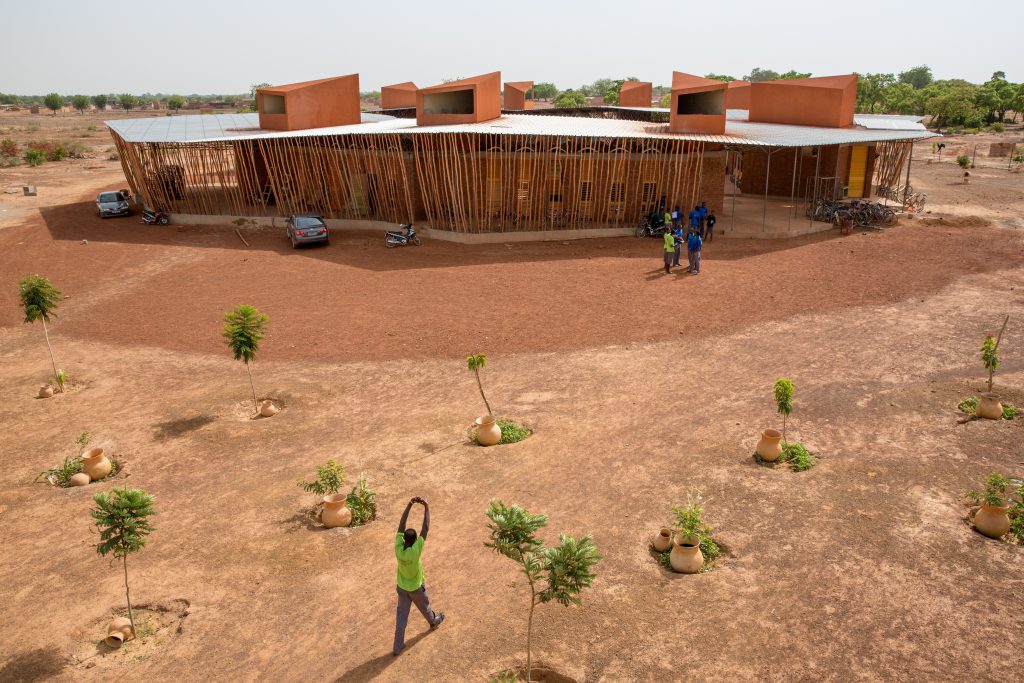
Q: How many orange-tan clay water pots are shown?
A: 12